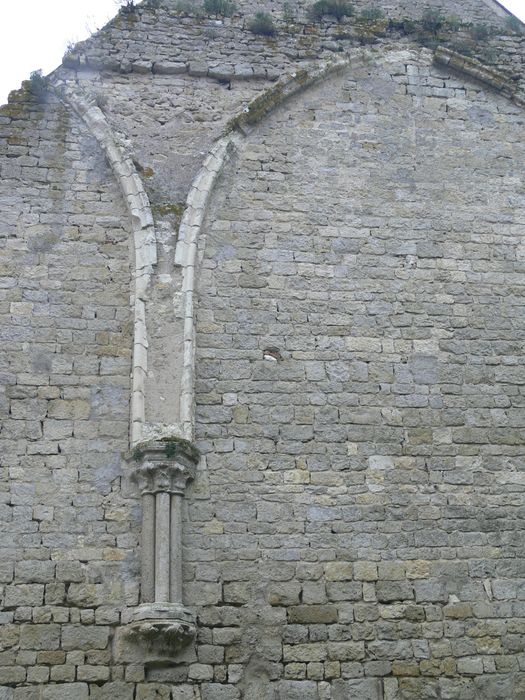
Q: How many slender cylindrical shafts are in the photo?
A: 3